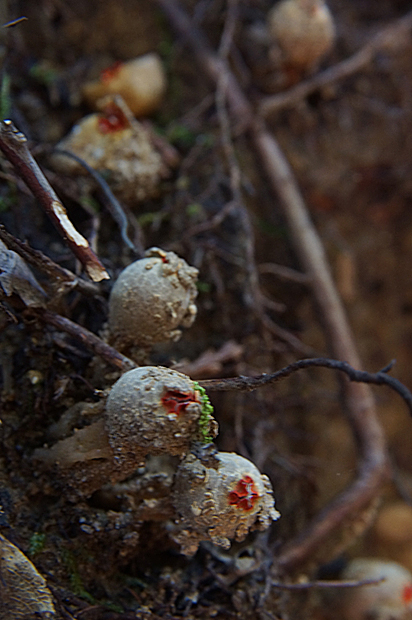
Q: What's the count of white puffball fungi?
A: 7